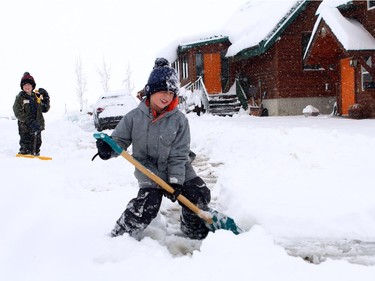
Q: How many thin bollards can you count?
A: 0